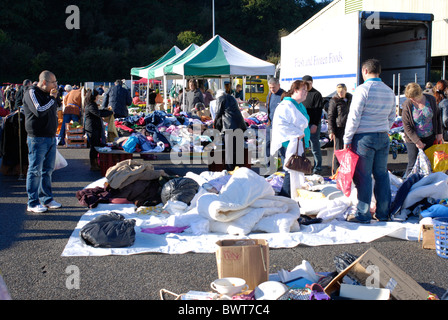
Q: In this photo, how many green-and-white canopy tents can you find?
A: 3